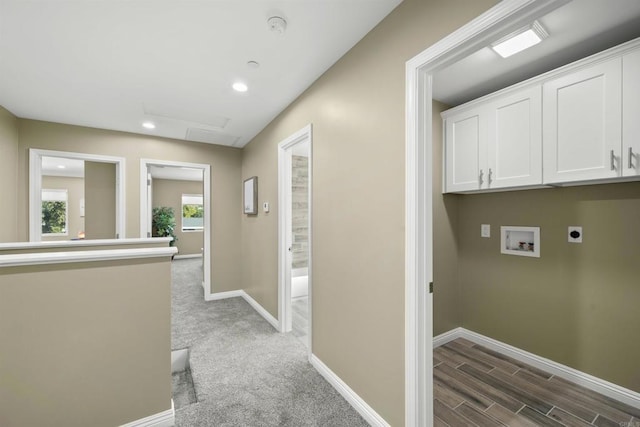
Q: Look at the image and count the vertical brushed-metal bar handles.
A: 4